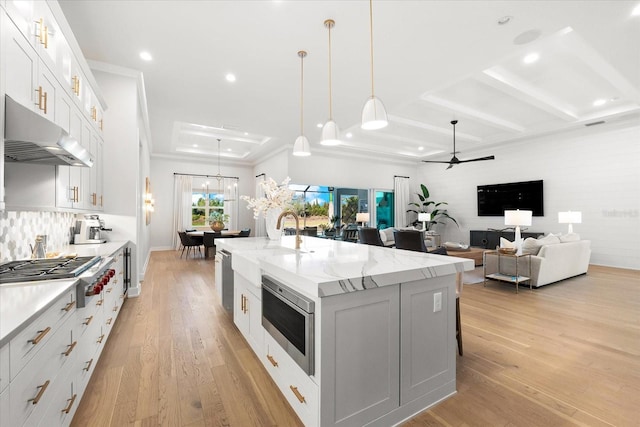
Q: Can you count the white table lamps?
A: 4